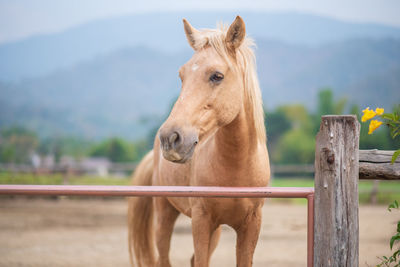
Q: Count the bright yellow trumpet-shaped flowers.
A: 3